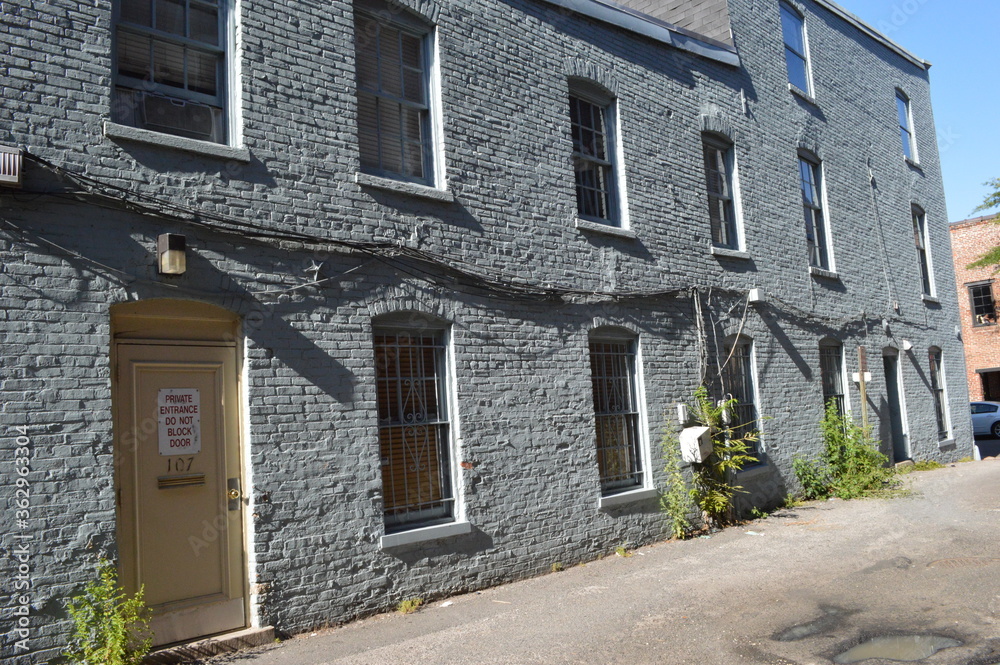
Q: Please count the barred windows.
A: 5